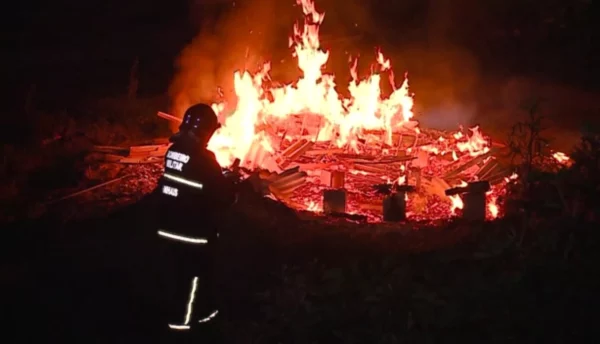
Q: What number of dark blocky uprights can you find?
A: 3